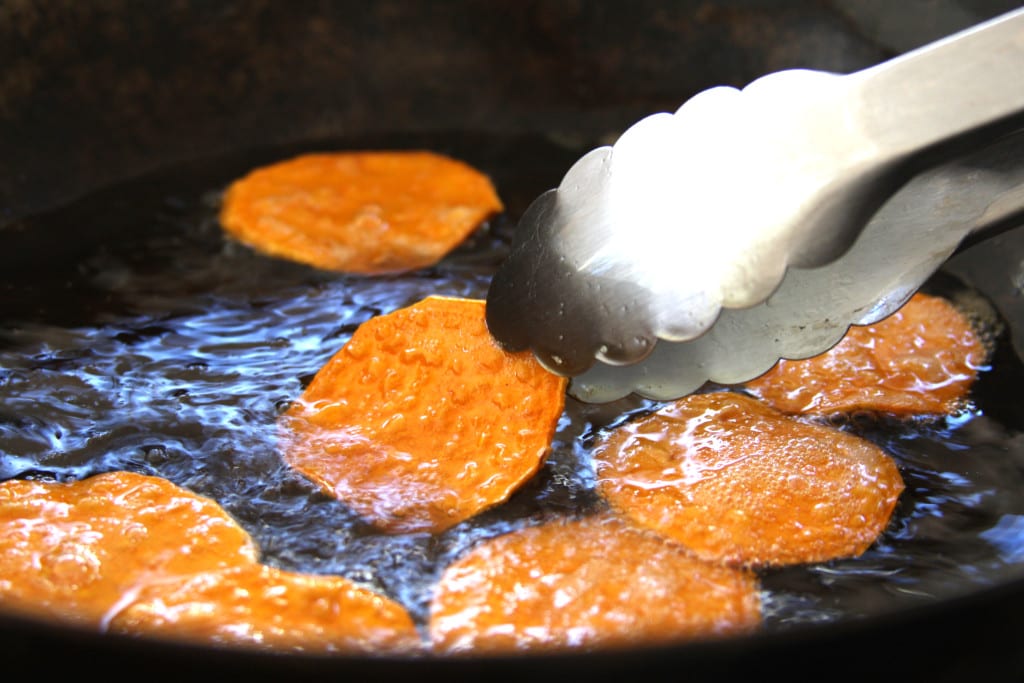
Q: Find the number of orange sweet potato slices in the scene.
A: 7